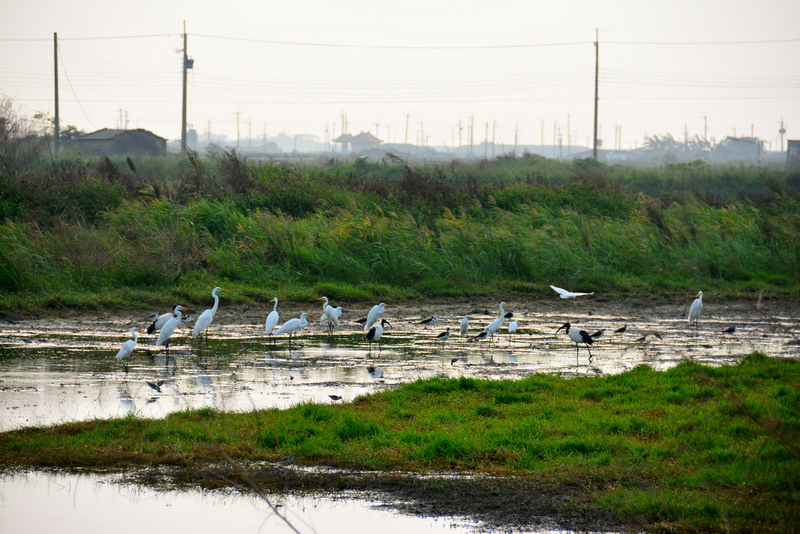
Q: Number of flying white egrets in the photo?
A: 1